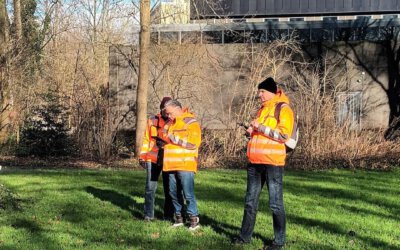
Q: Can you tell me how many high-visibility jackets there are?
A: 3